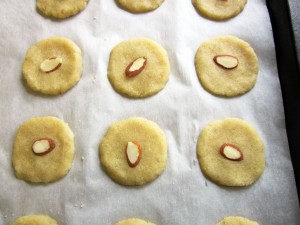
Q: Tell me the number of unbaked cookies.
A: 12